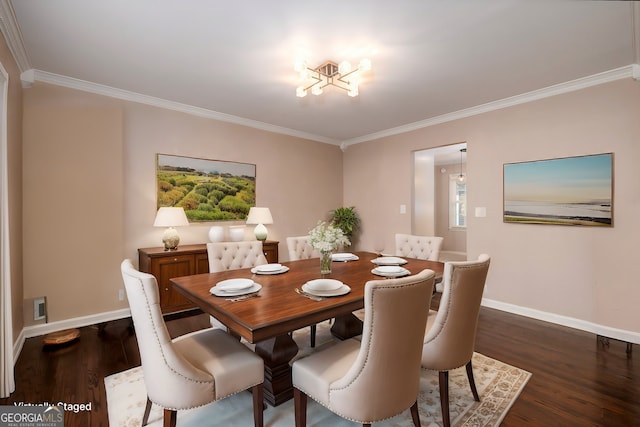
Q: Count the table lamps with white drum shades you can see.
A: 2